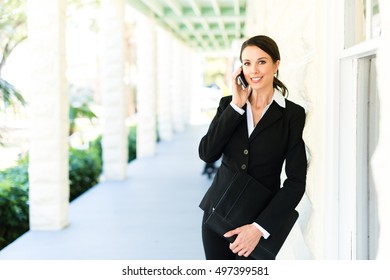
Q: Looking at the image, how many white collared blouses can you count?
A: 1